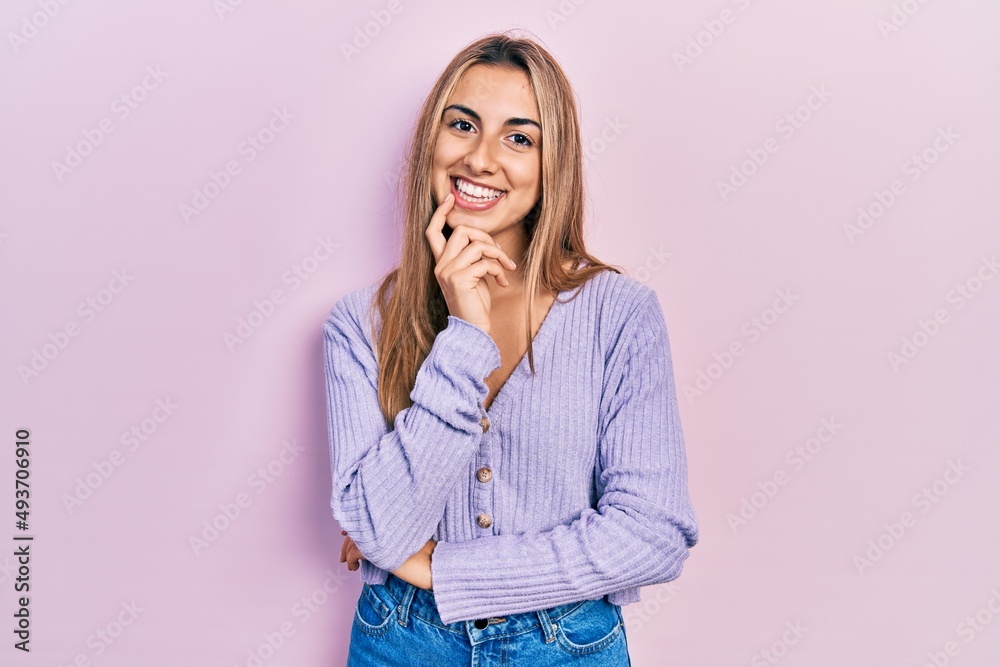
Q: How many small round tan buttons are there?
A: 3